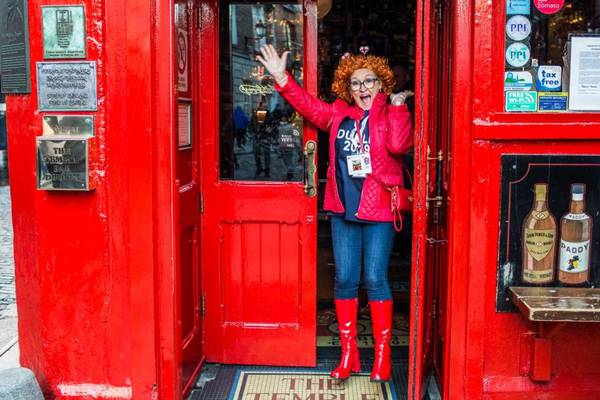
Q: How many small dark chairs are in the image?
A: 0